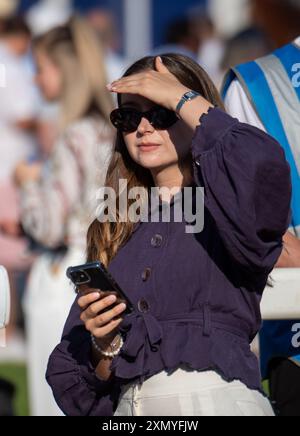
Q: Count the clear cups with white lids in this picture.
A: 0